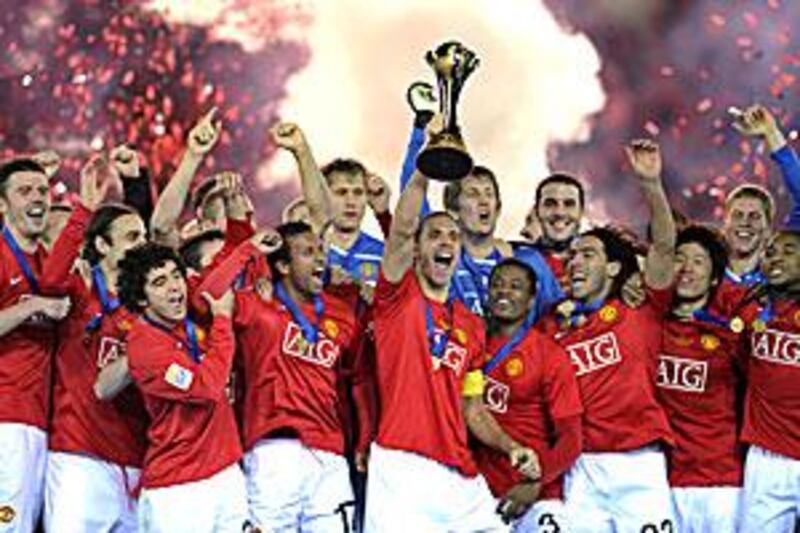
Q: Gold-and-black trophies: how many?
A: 1